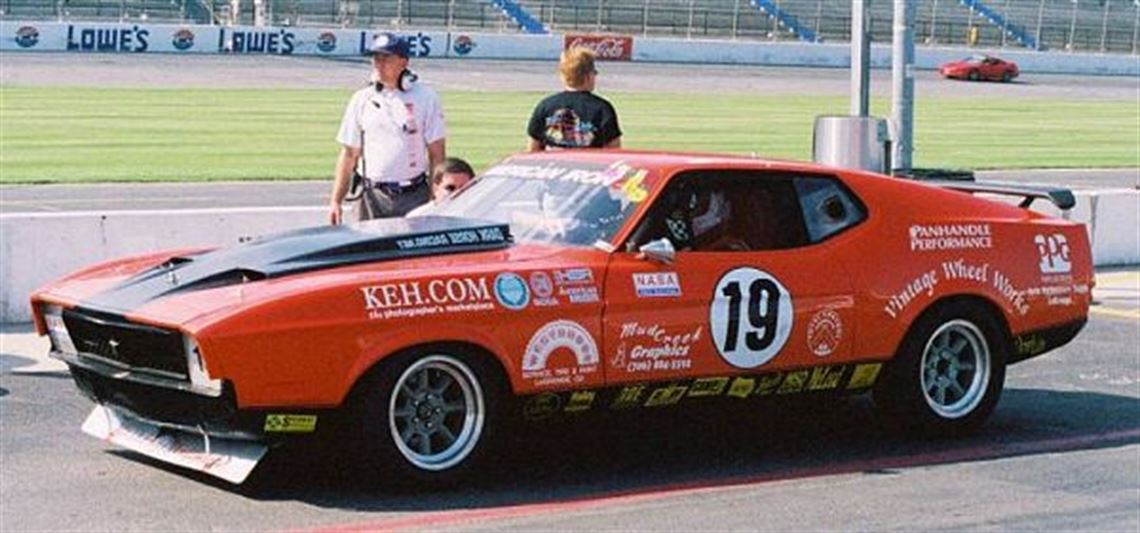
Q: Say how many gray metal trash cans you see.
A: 1